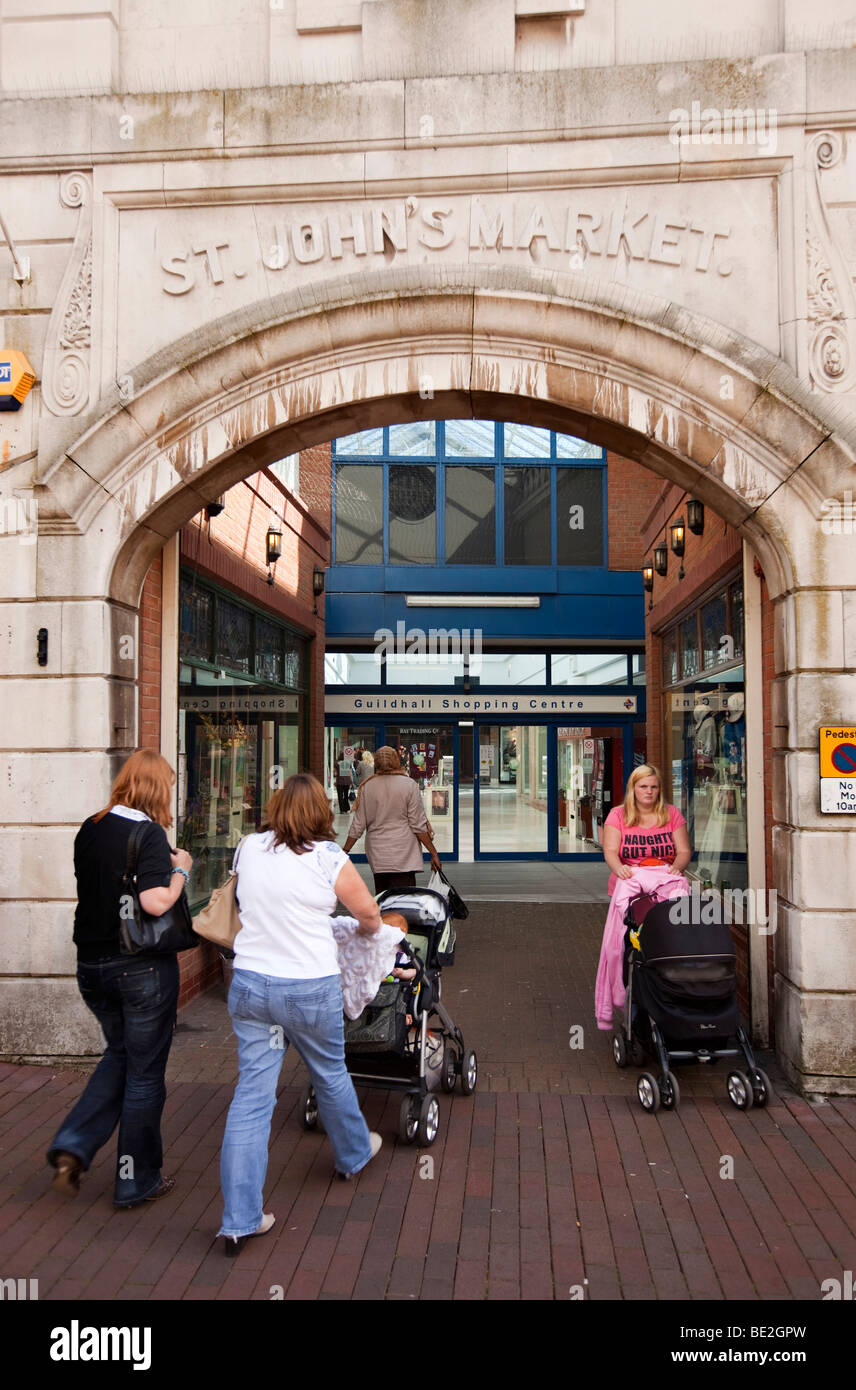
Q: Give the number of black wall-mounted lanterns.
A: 7